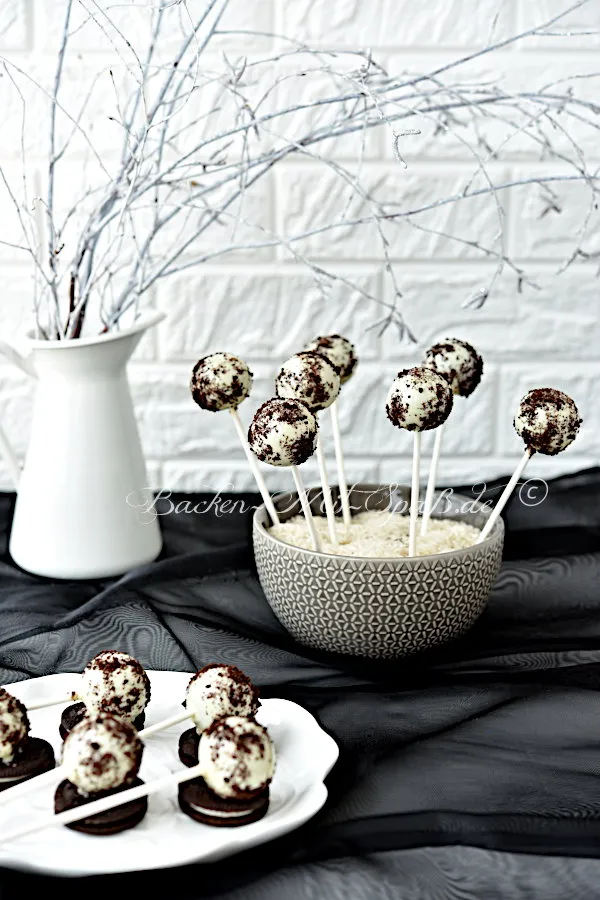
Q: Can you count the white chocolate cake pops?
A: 12